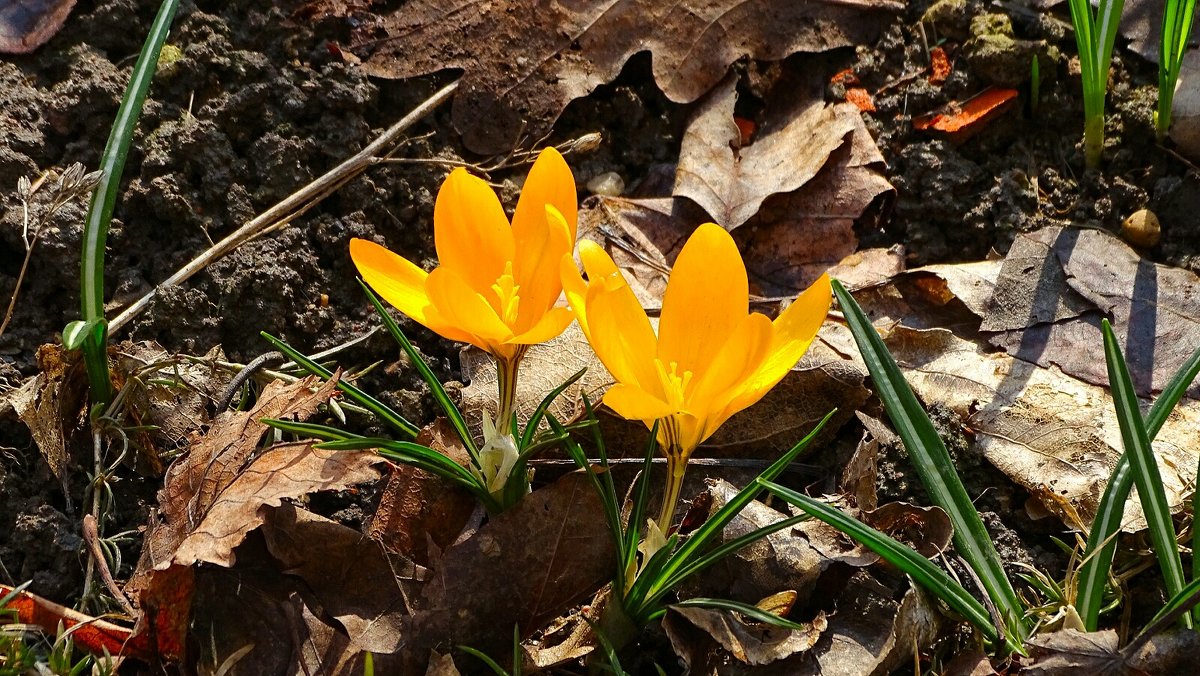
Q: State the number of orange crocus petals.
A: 12